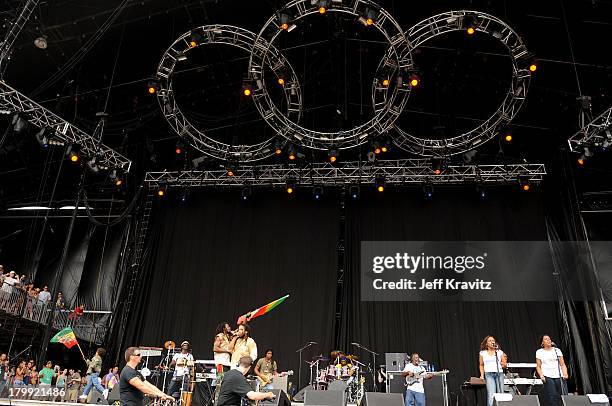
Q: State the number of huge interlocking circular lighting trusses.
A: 3